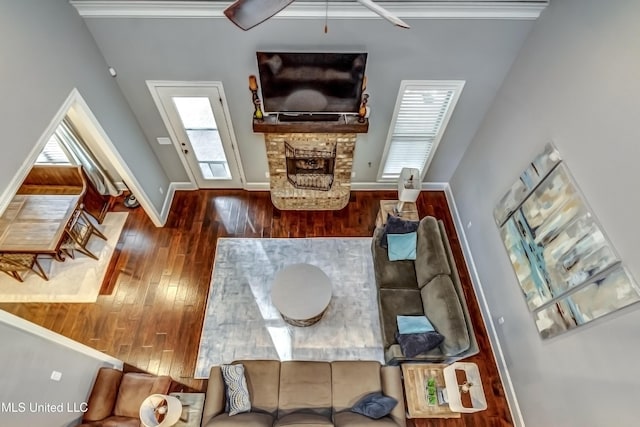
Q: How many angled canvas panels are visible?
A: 3